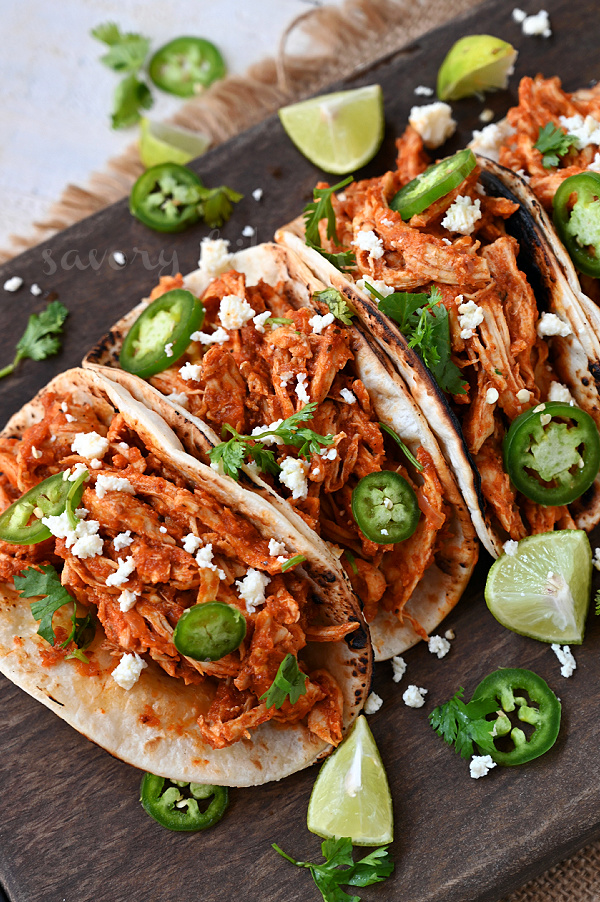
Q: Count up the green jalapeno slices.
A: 11